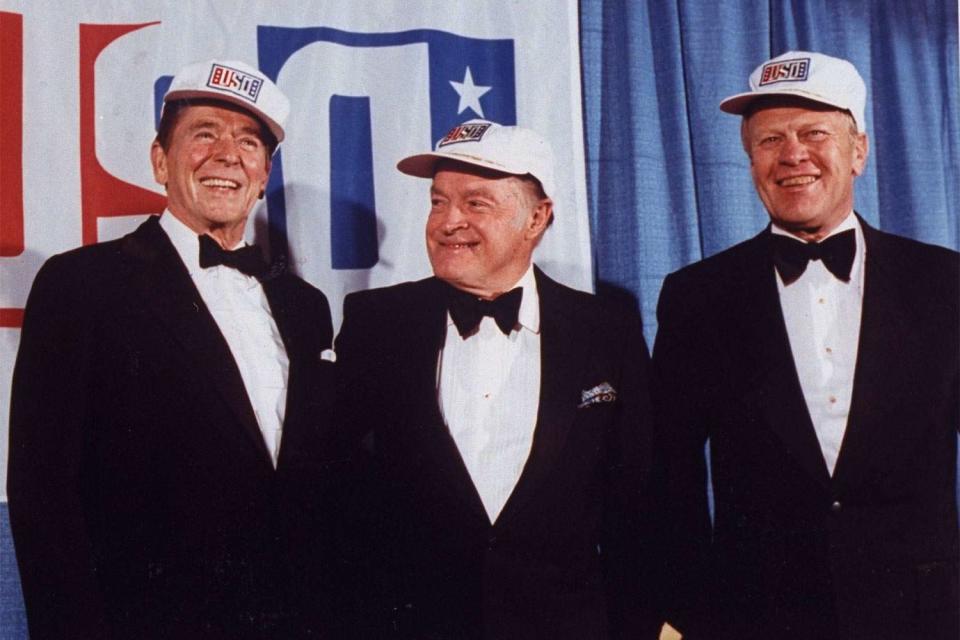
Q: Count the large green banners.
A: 0